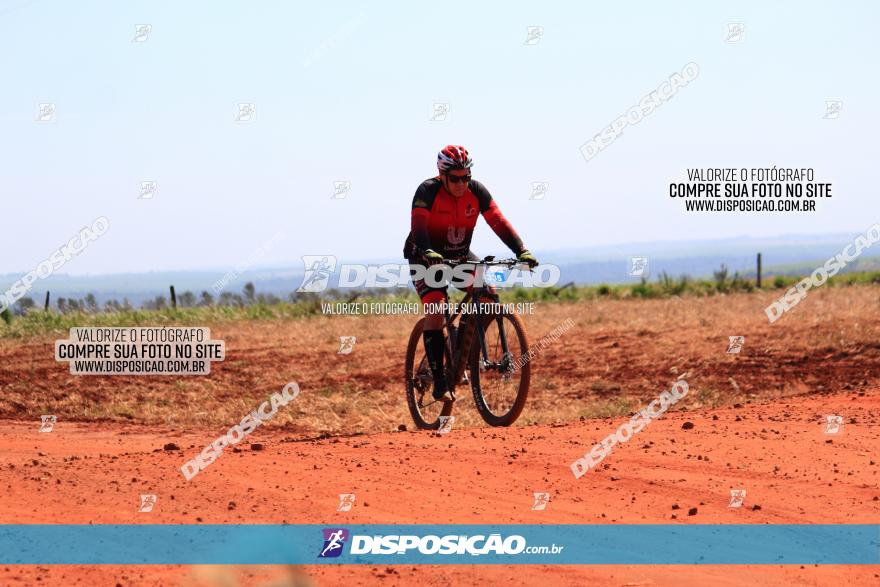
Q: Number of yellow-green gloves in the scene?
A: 2